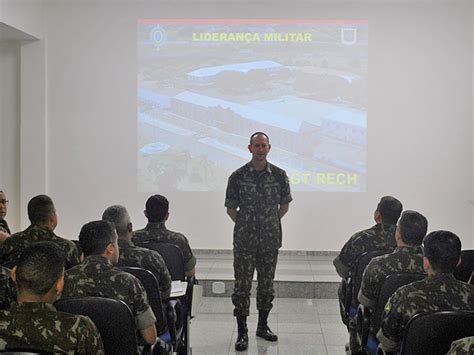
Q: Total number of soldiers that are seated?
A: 9